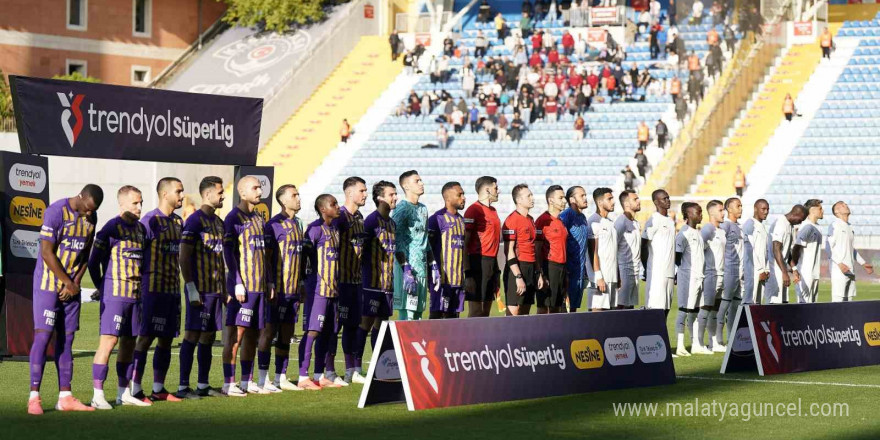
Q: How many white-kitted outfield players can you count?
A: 10